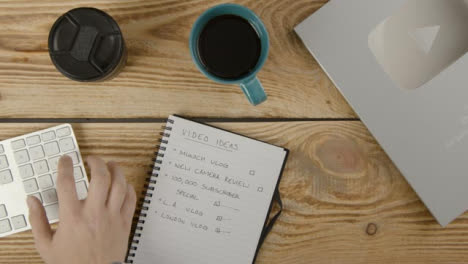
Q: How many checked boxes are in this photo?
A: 3